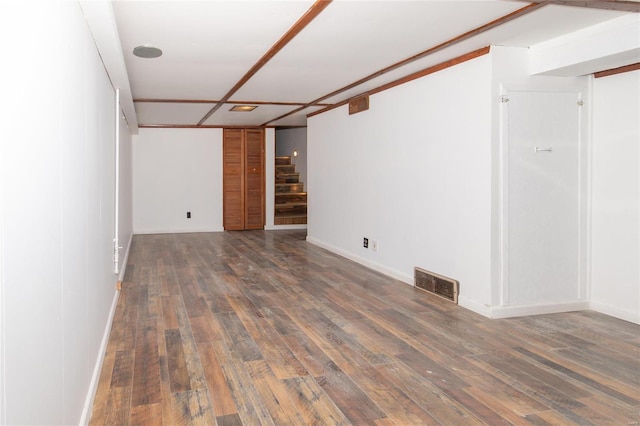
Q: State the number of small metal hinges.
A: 2